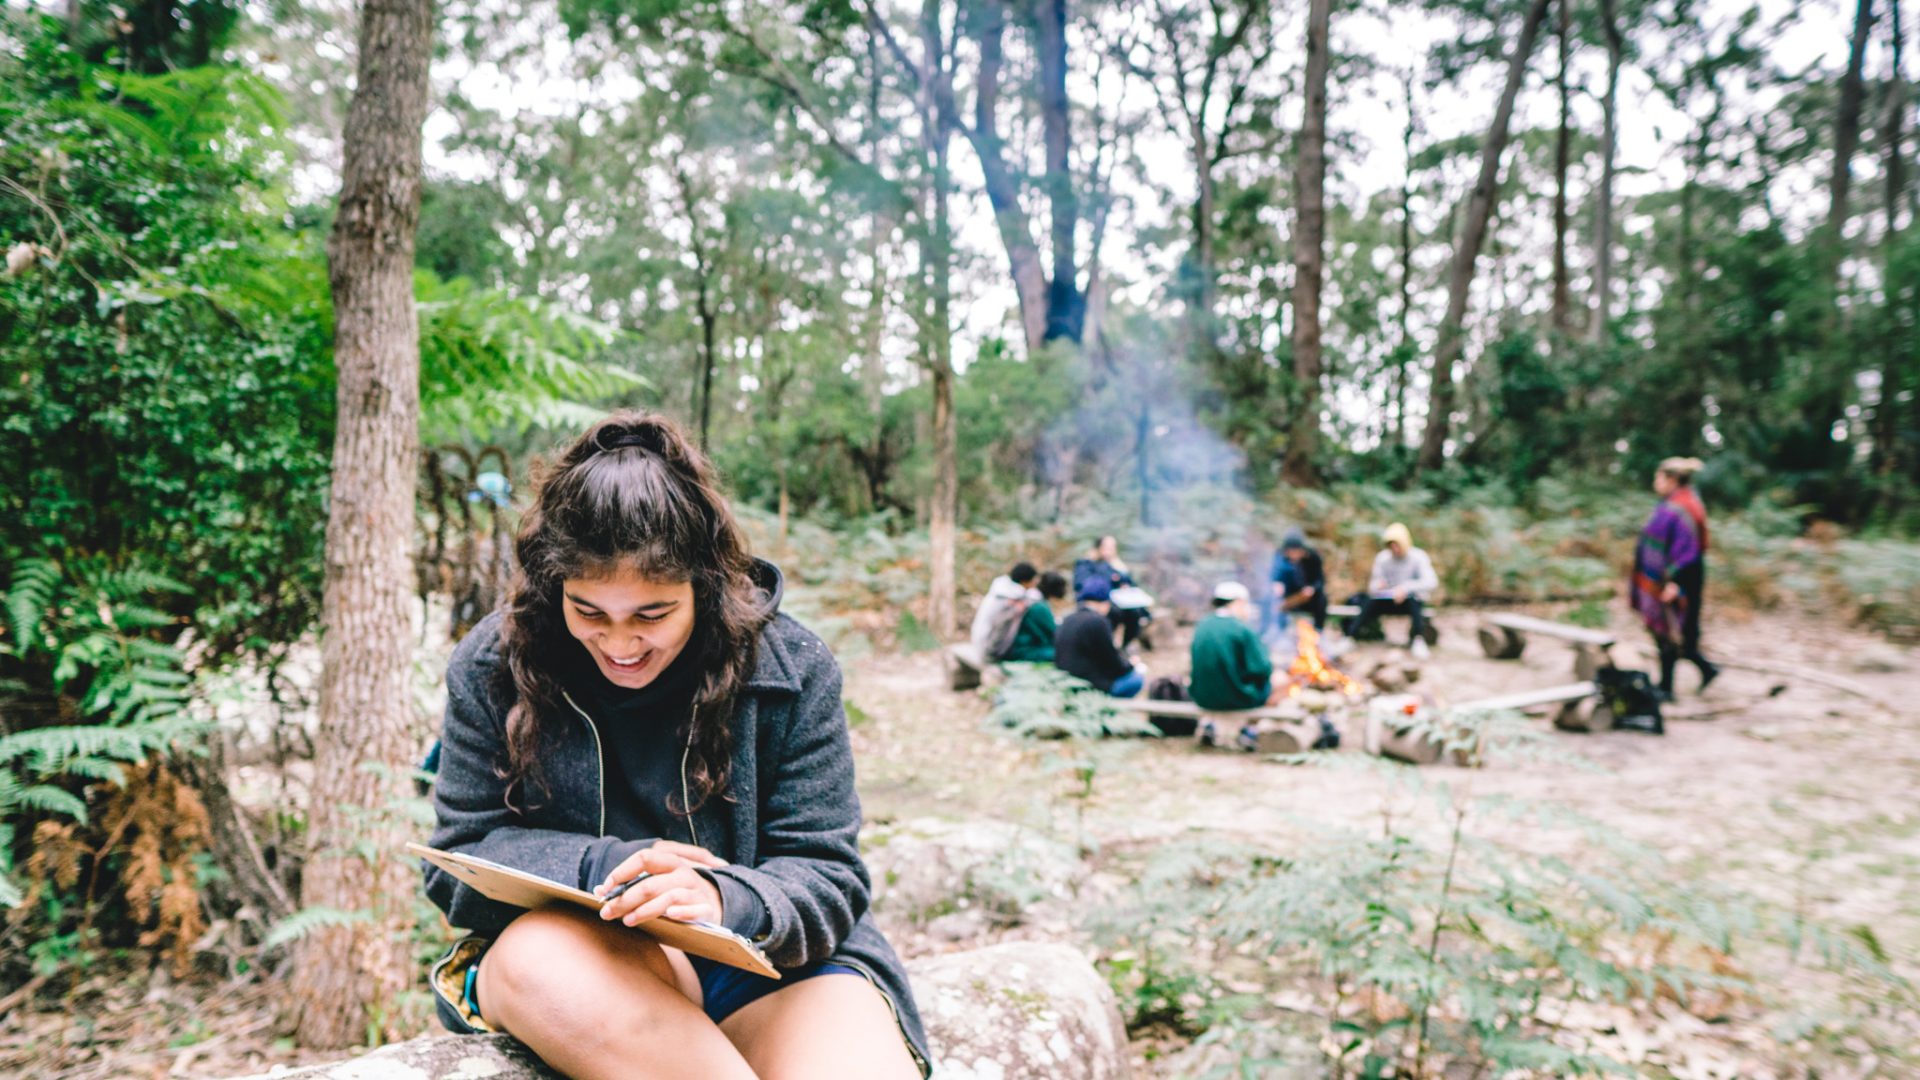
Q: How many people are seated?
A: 8